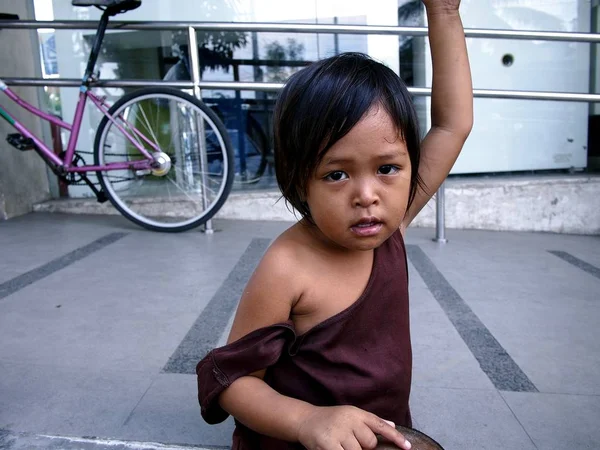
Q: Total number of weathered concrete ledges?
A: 1